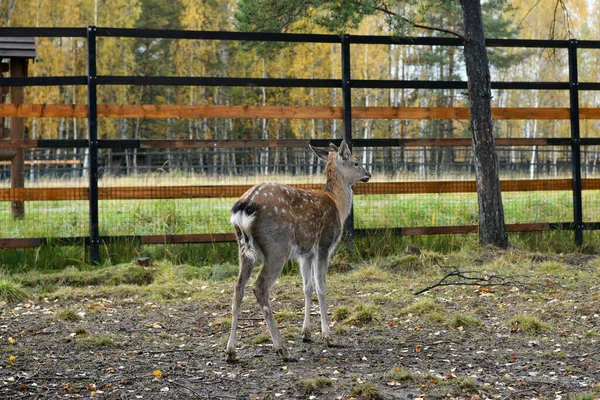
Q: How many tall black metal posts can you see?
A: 3